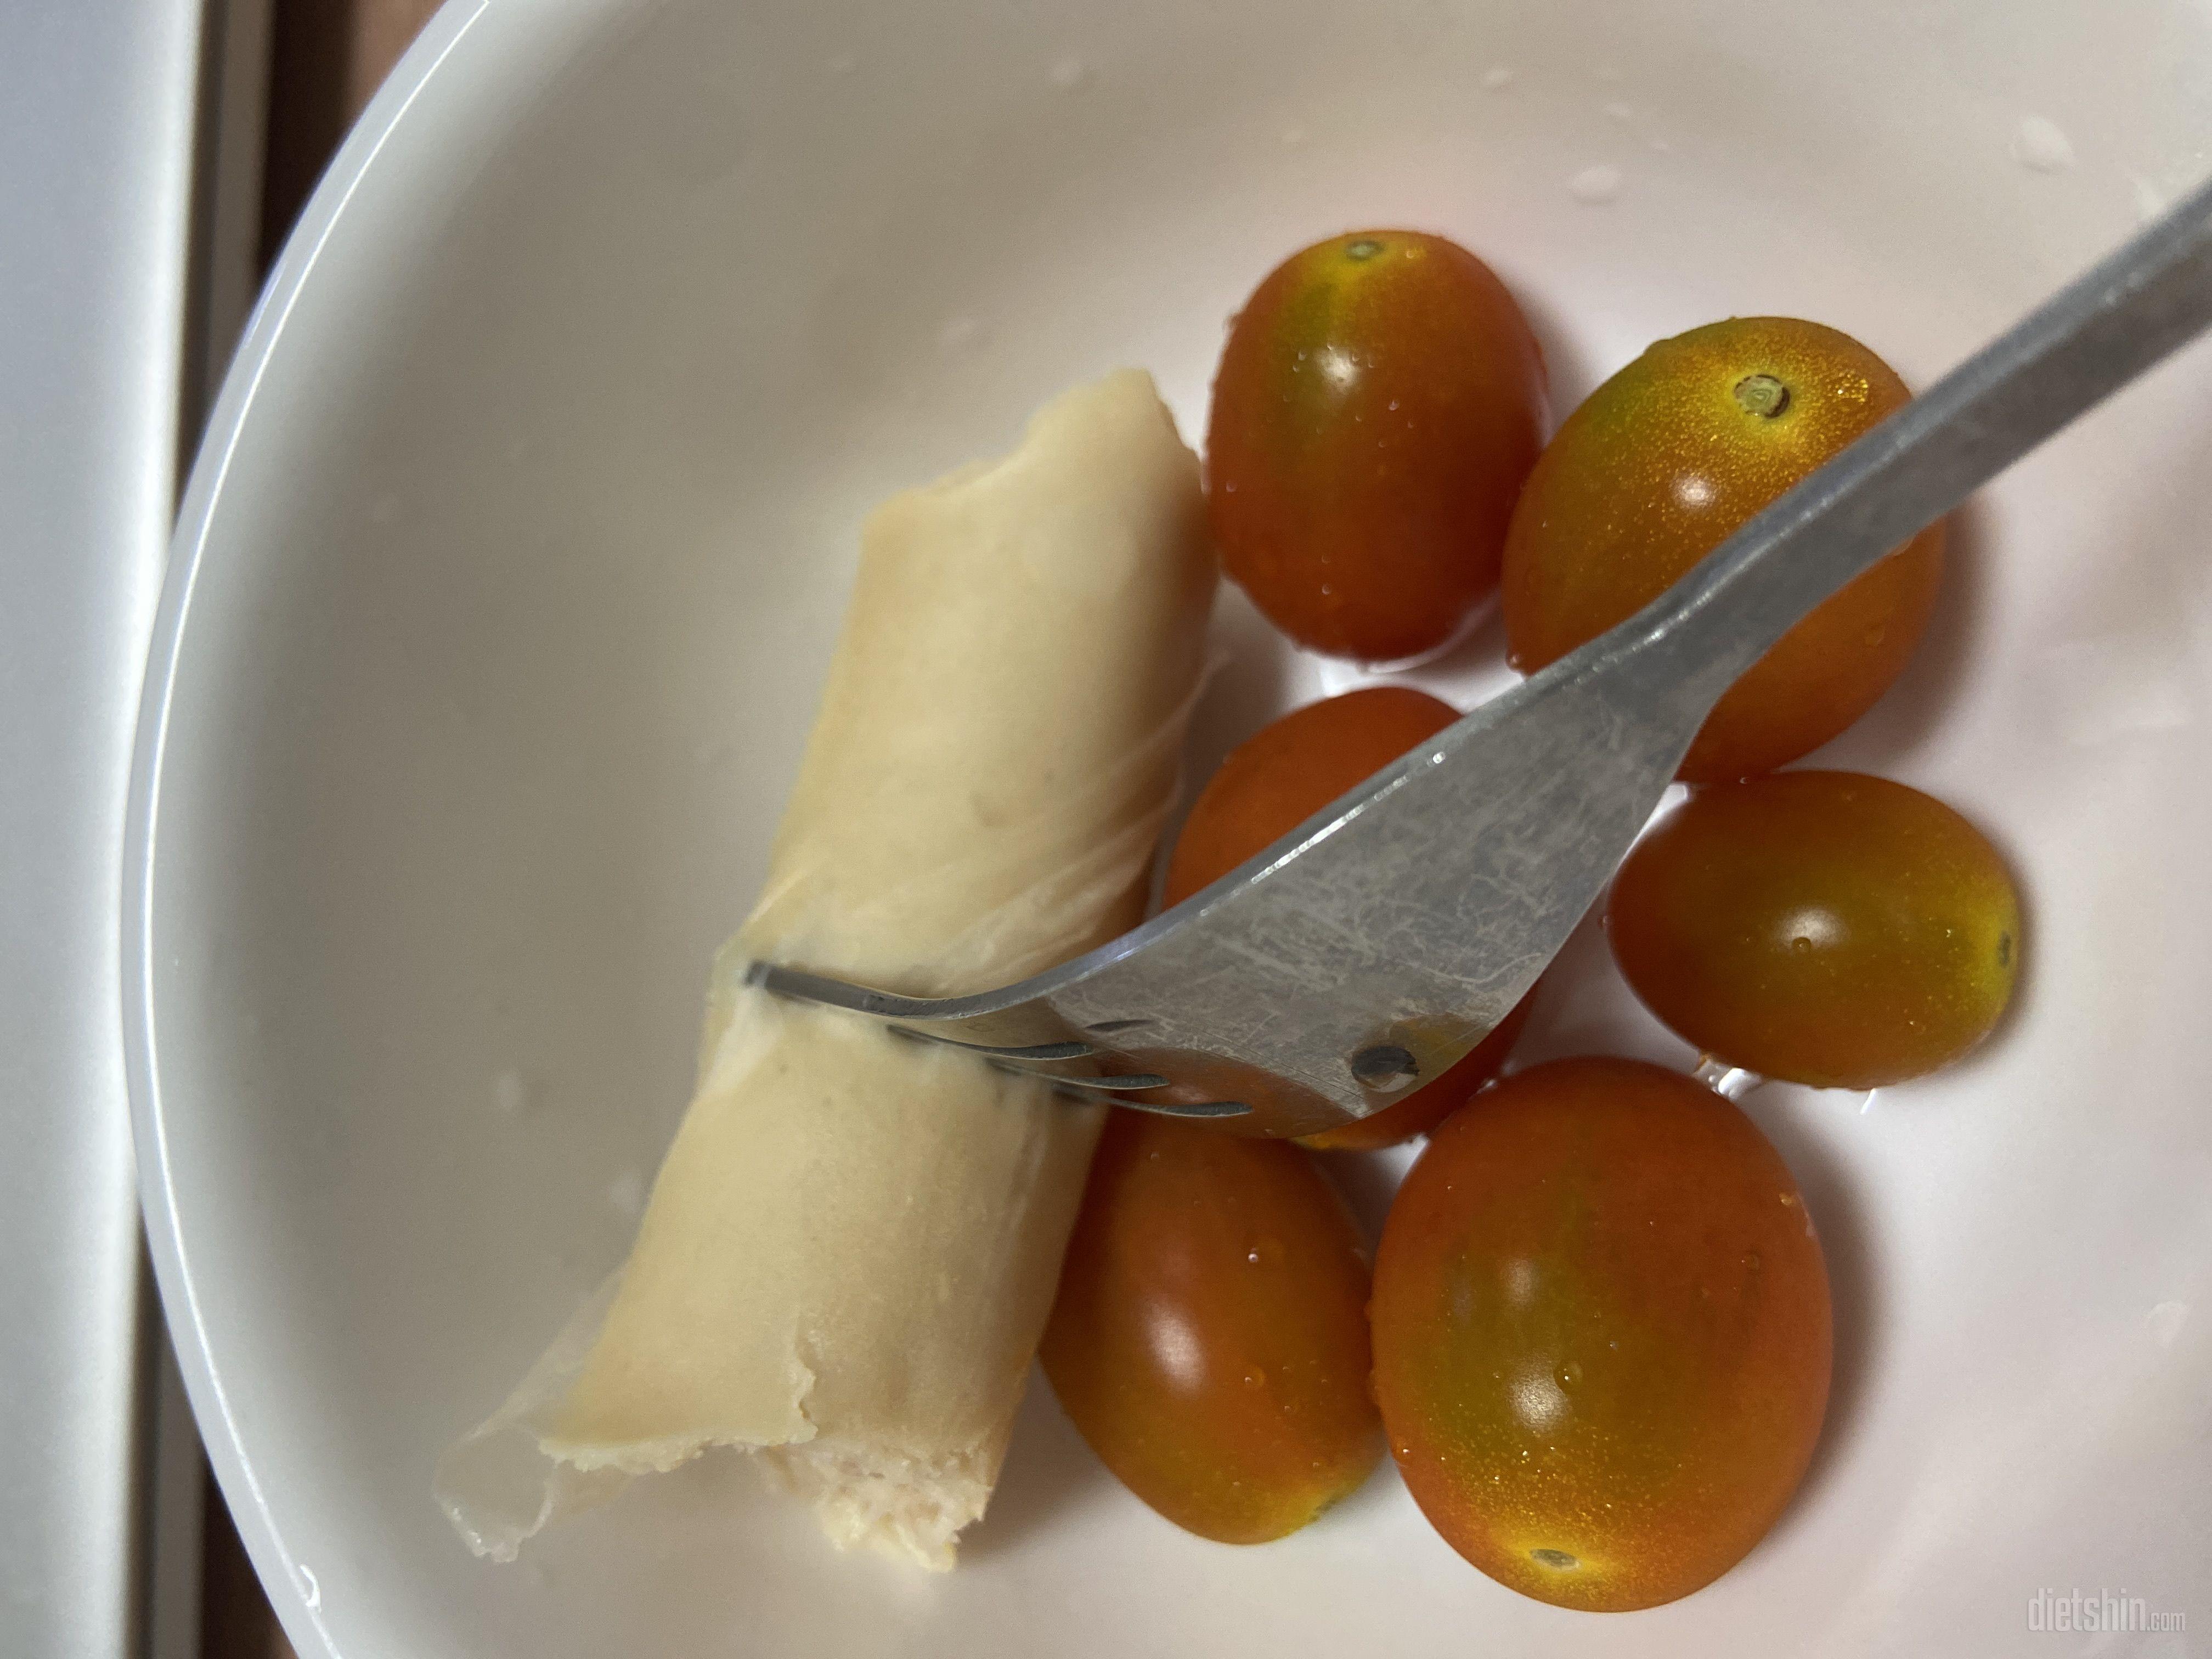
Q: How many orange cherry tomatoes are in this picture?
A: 6